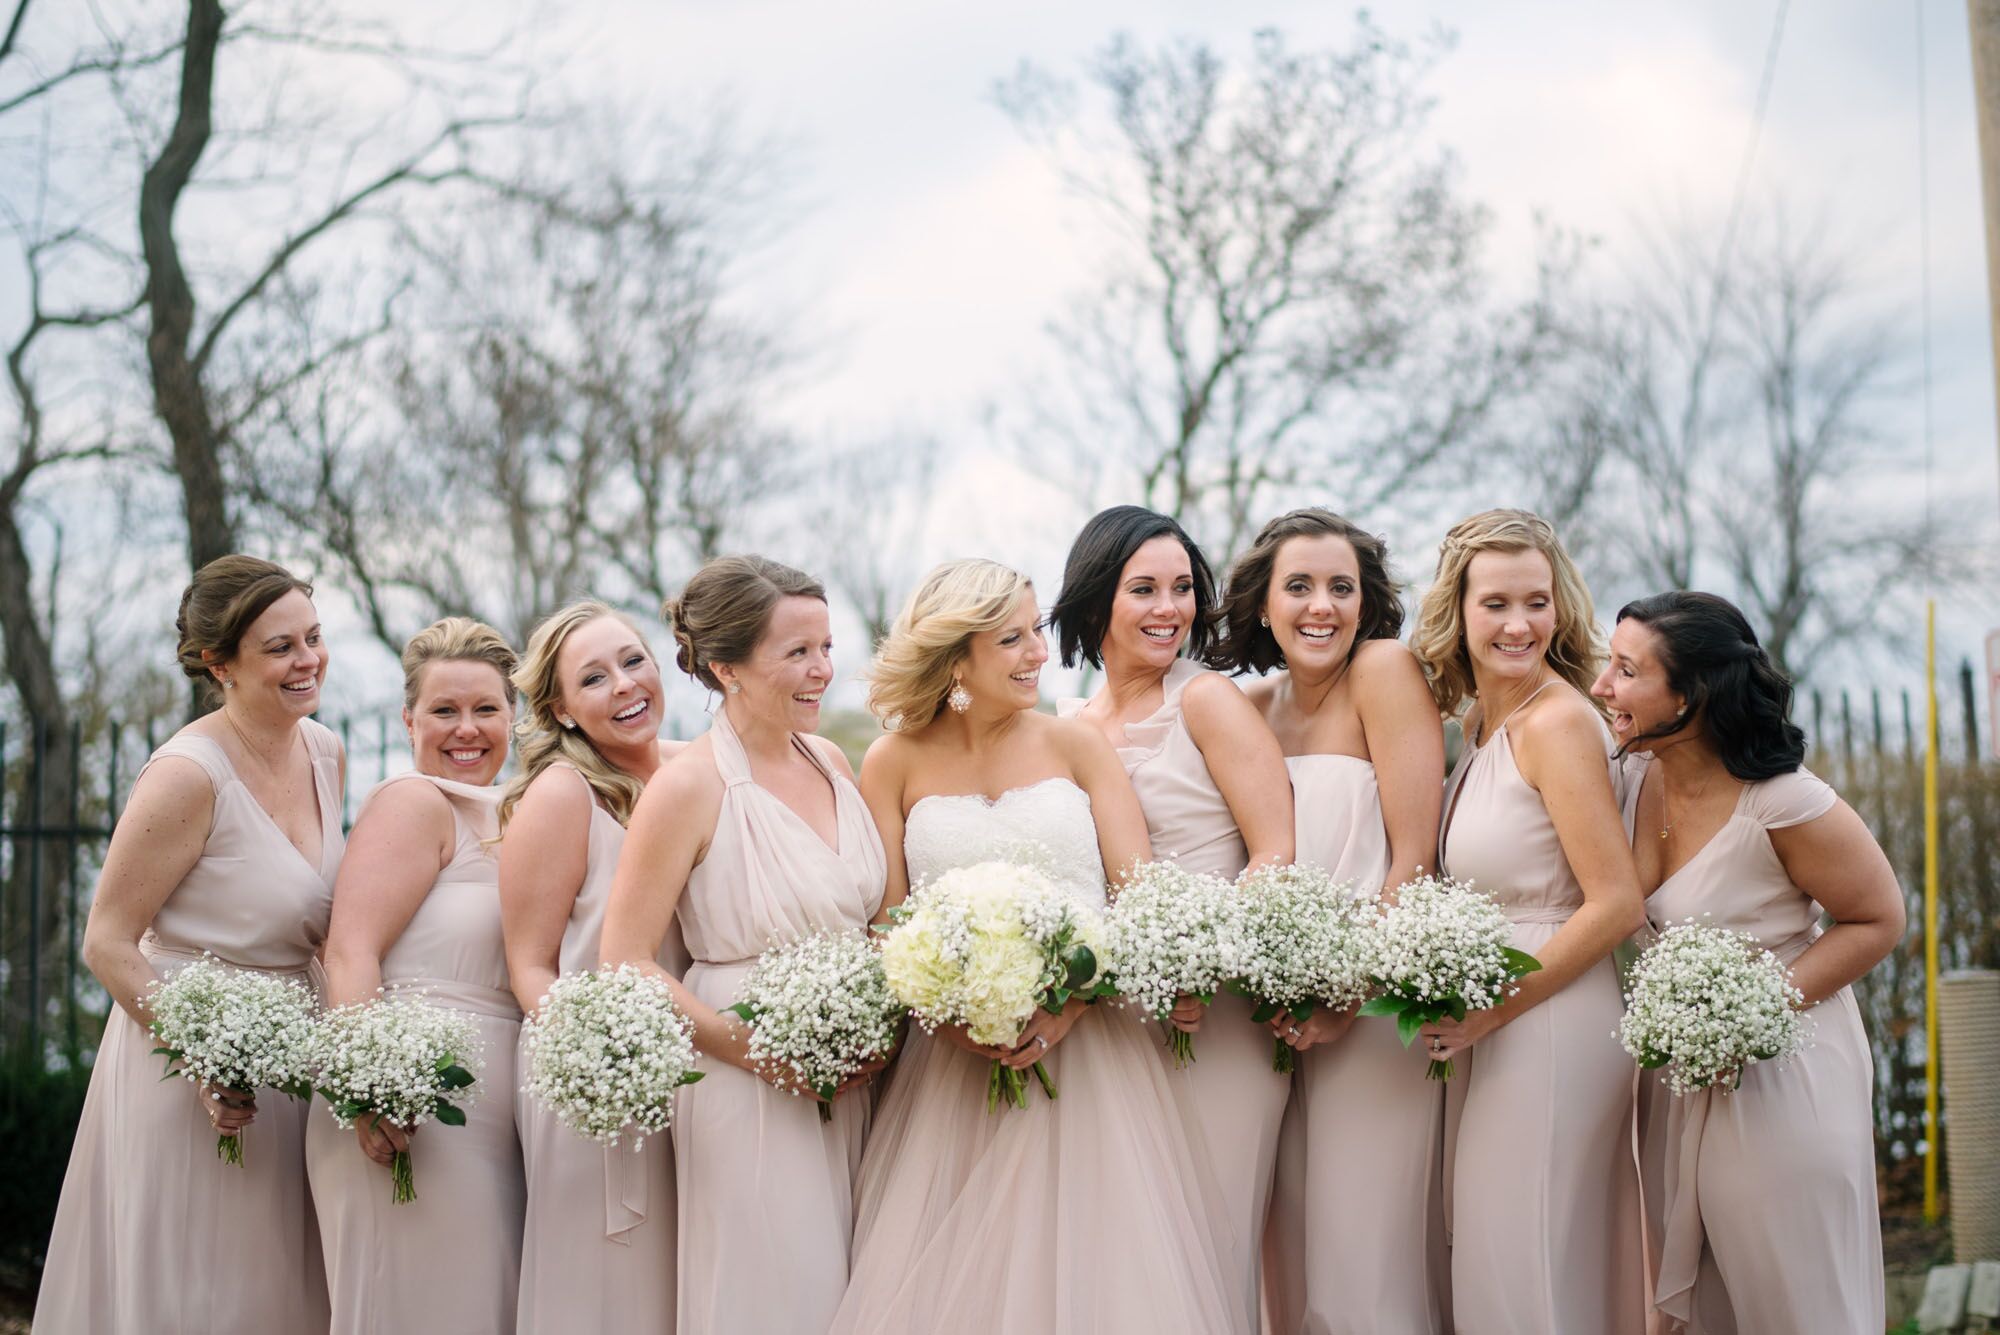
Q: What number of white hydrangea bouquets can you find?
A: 1